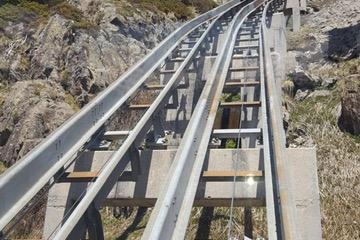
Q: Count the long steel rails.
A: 4